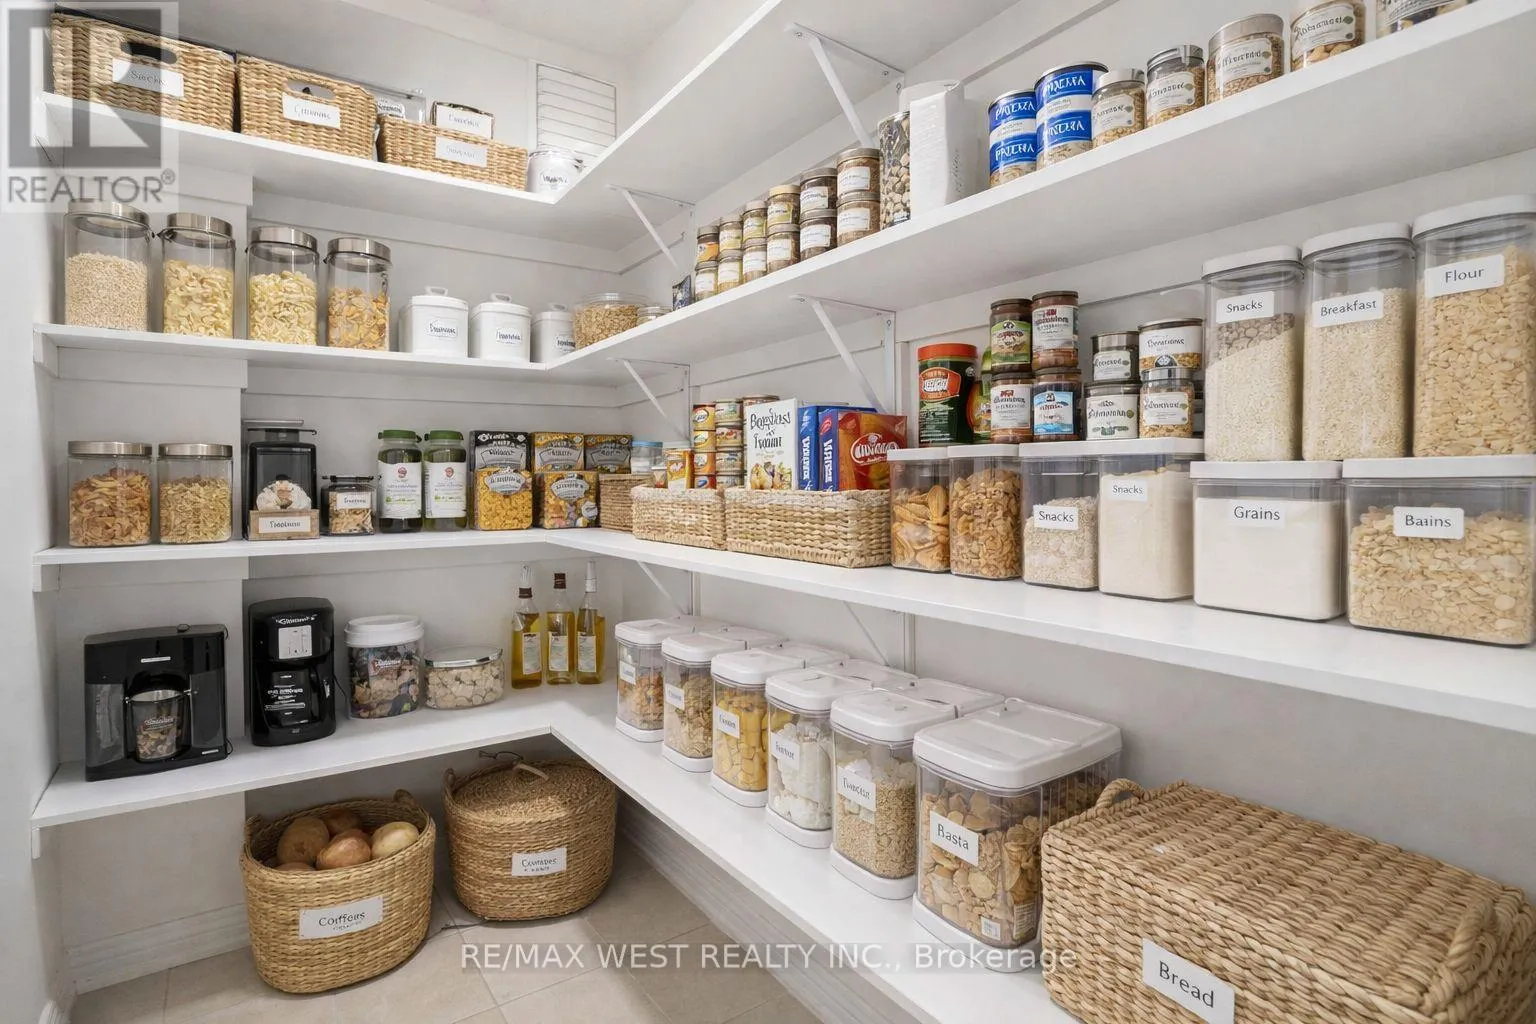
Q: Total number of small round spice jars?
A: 12